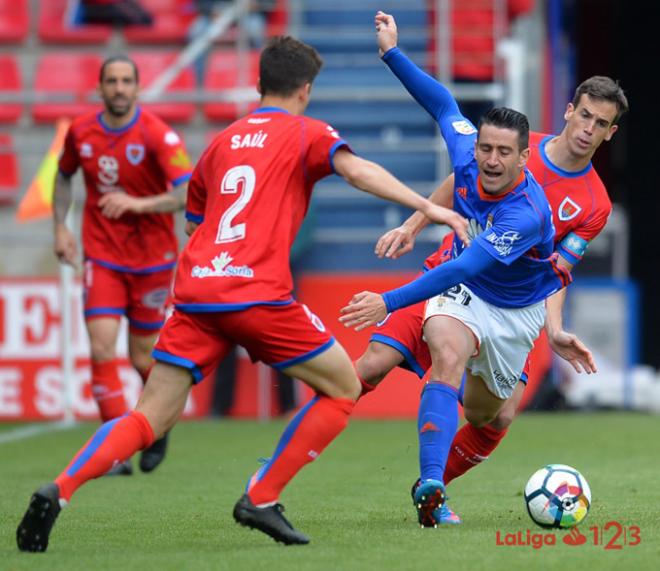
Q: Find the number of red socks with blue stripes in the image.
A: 2